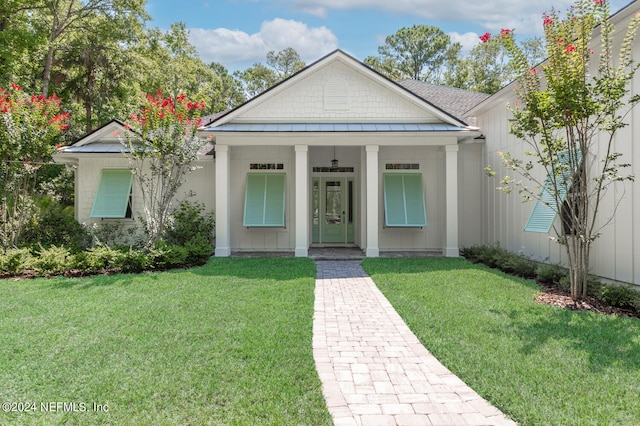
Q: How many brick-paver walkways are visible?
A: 1